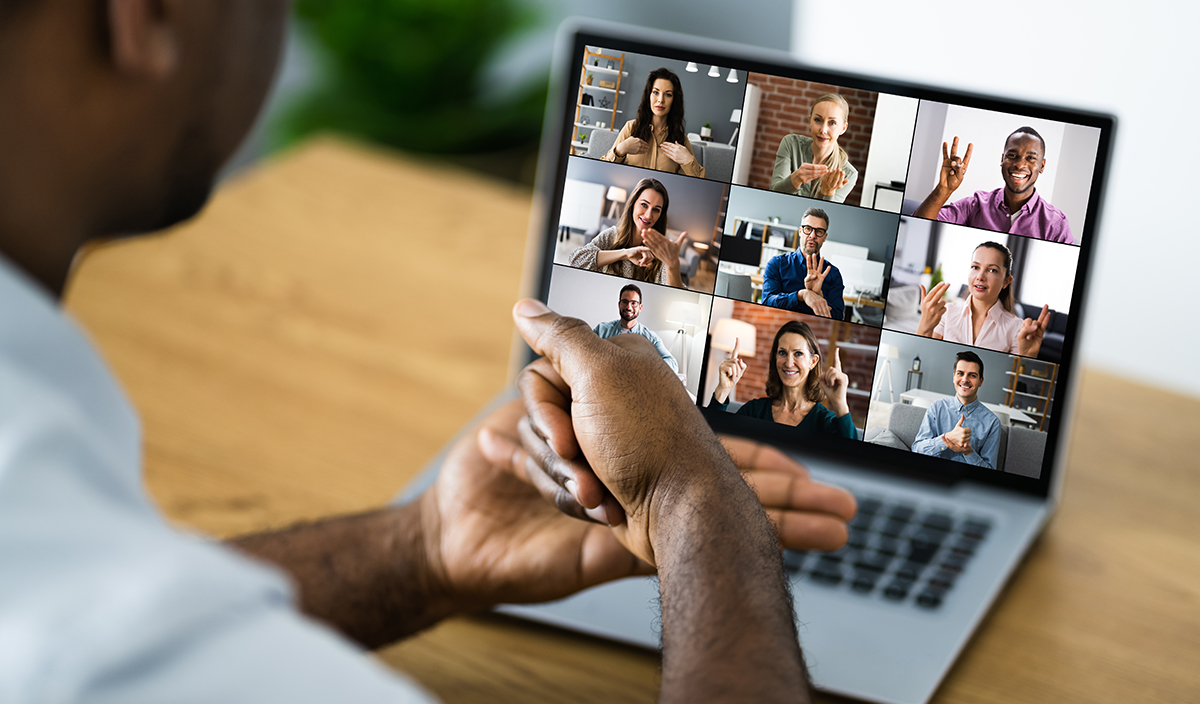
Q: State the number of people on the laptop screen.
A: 9